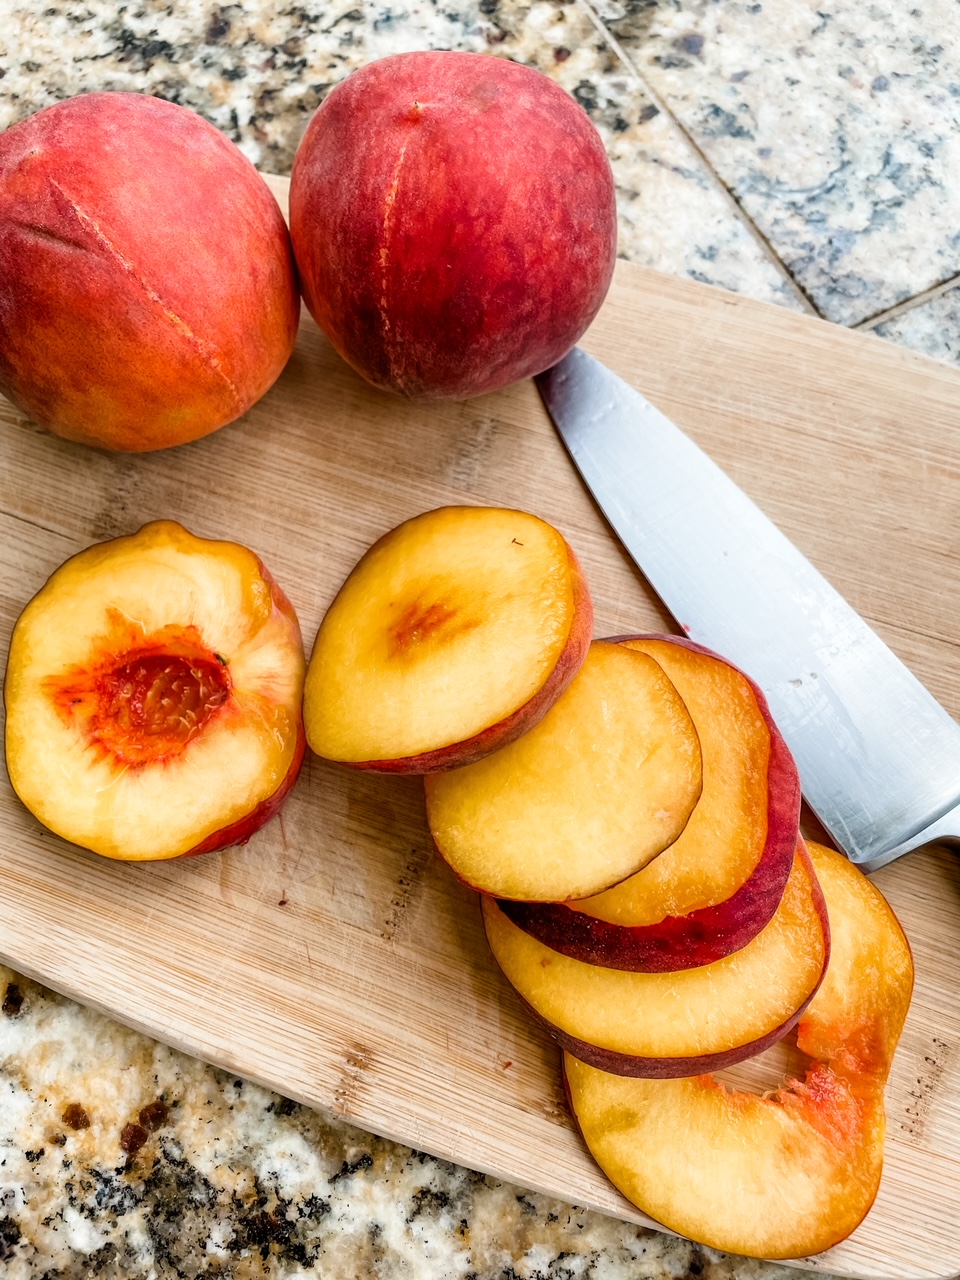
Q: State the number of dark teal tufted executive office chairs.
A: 0